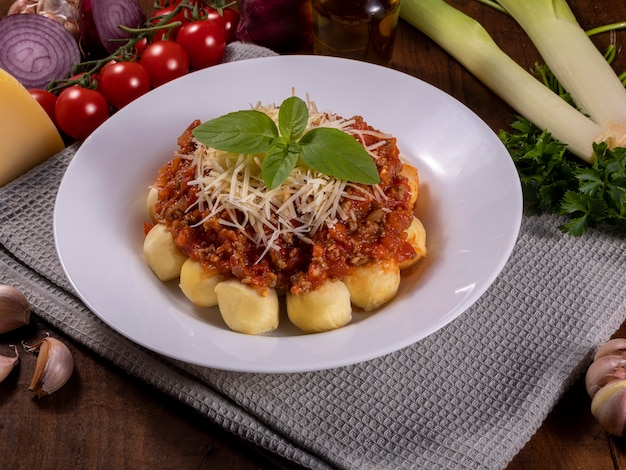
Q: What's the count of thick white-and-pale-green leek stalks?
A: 2